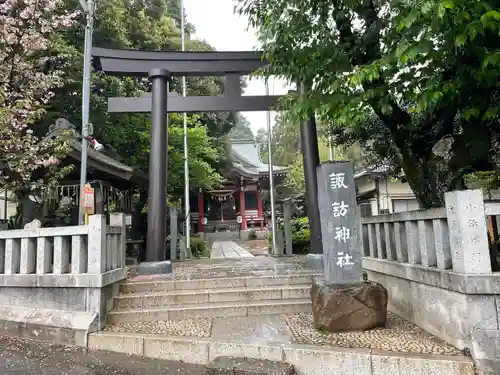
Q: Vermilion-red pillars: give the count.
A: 3